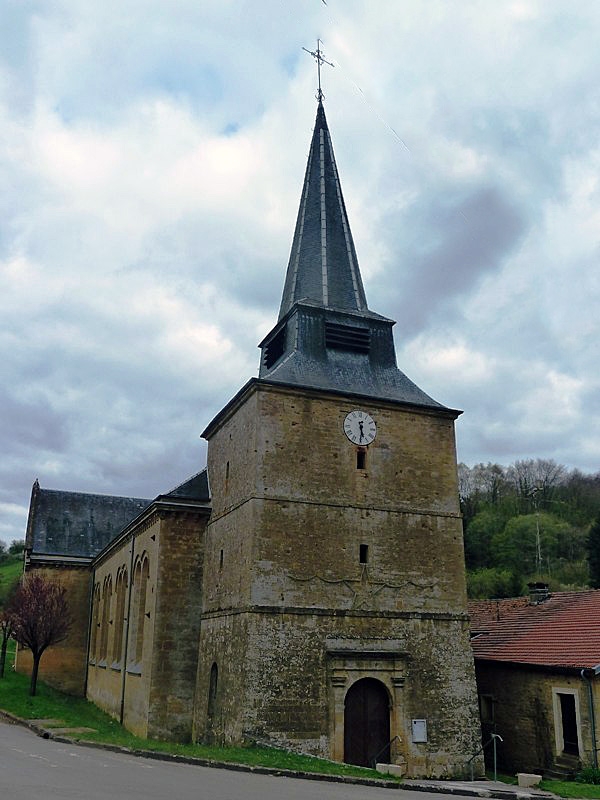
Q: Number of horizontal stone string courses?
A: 2